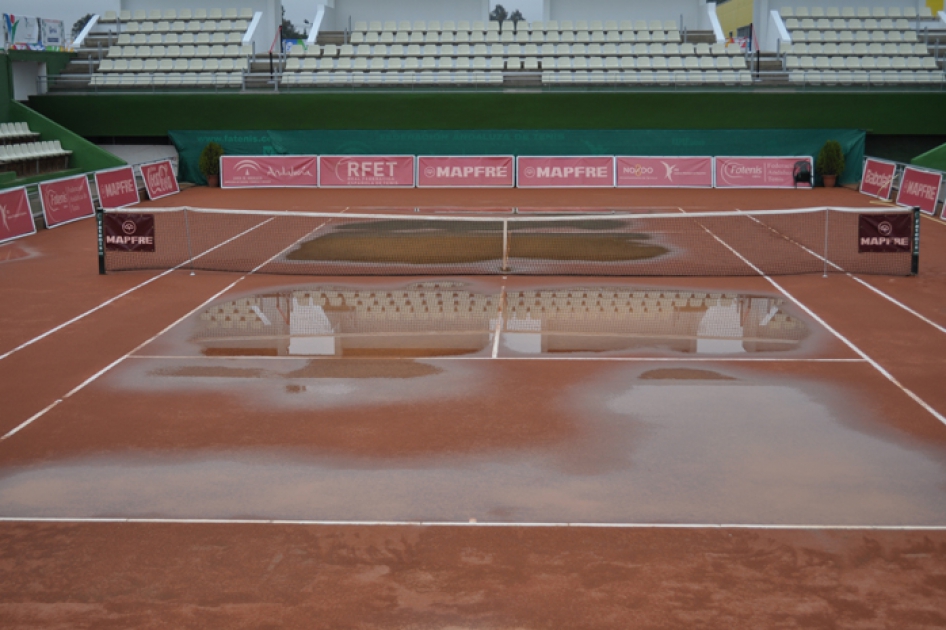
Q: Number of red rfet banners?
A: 1